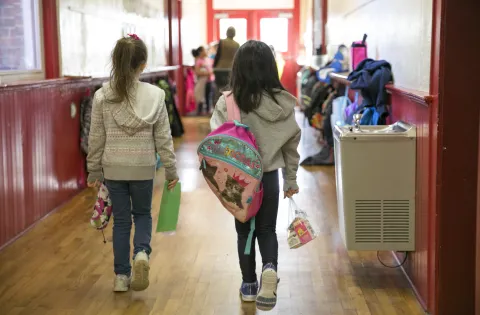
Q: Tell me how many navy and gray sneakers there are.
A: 2